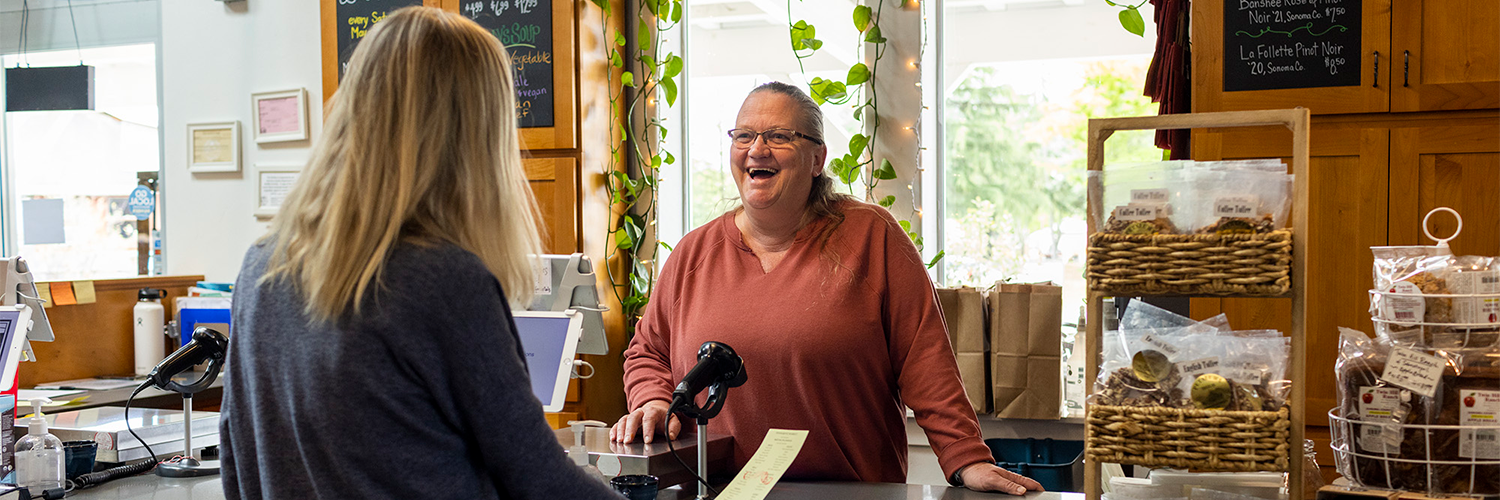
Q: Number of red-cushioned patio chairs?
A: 0